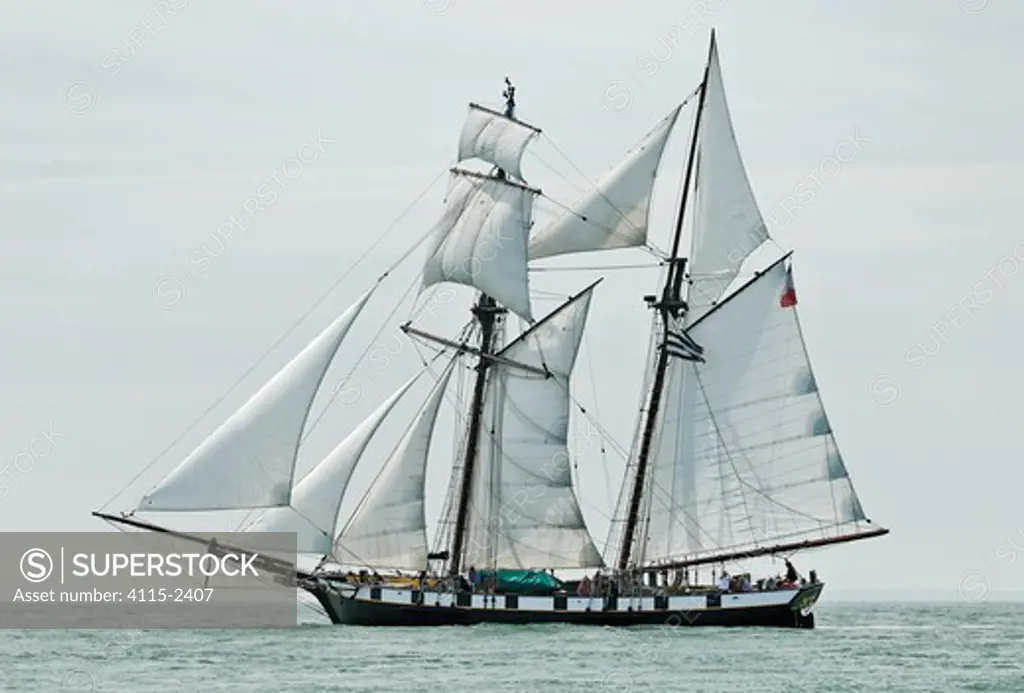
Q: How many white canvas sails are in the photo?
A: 9